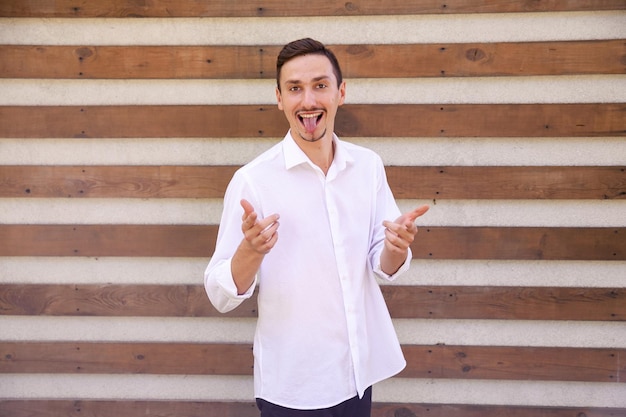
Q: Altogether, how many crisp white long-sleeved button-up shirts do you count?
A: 1